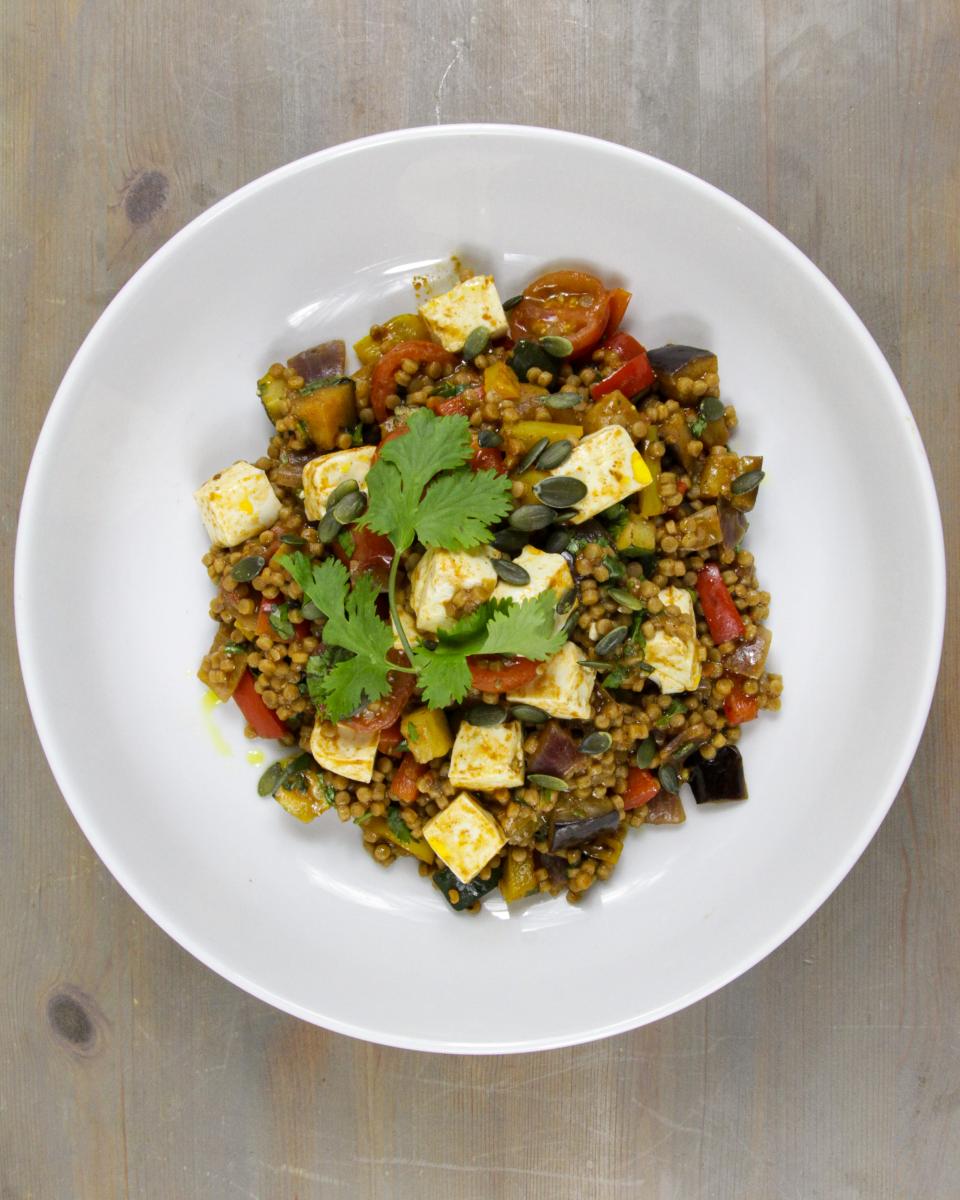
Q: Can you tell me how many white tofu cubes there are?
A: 11